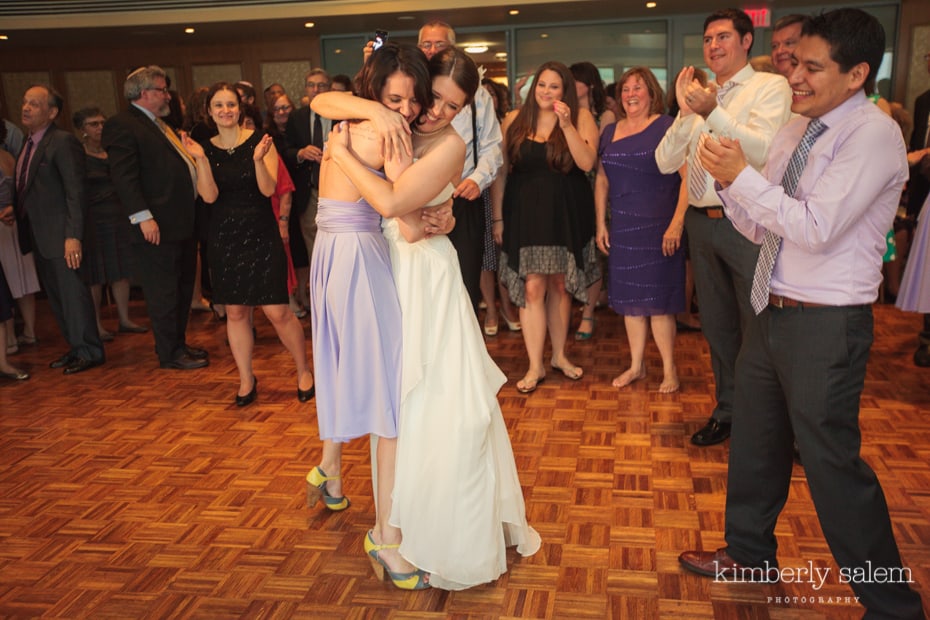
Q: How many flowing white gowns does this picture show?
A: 1